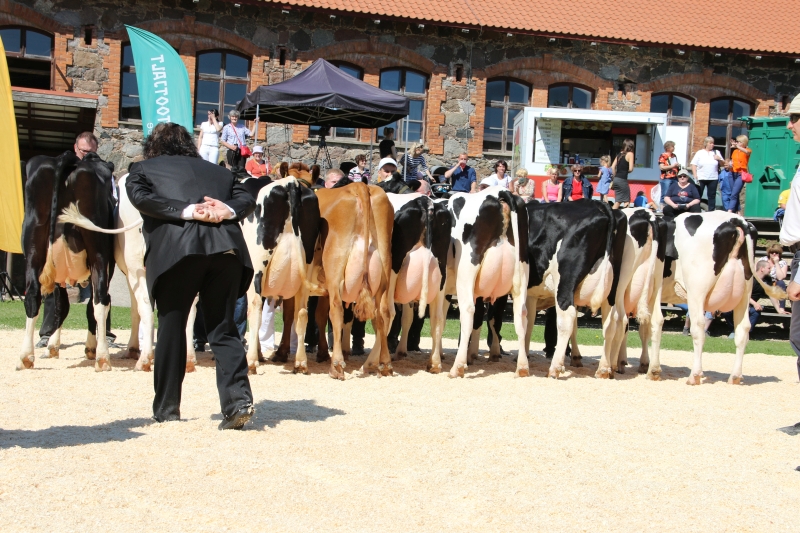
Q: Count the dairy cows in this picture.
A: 9